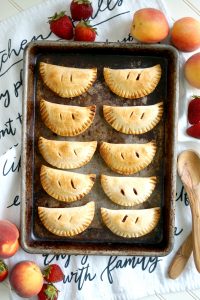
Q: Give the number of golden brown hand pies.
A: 10